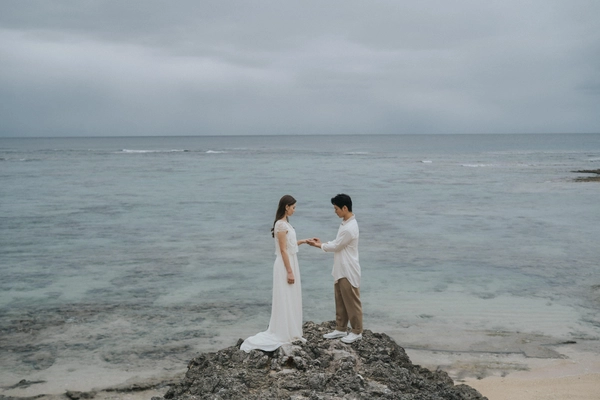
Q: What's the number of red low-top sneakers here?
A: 0